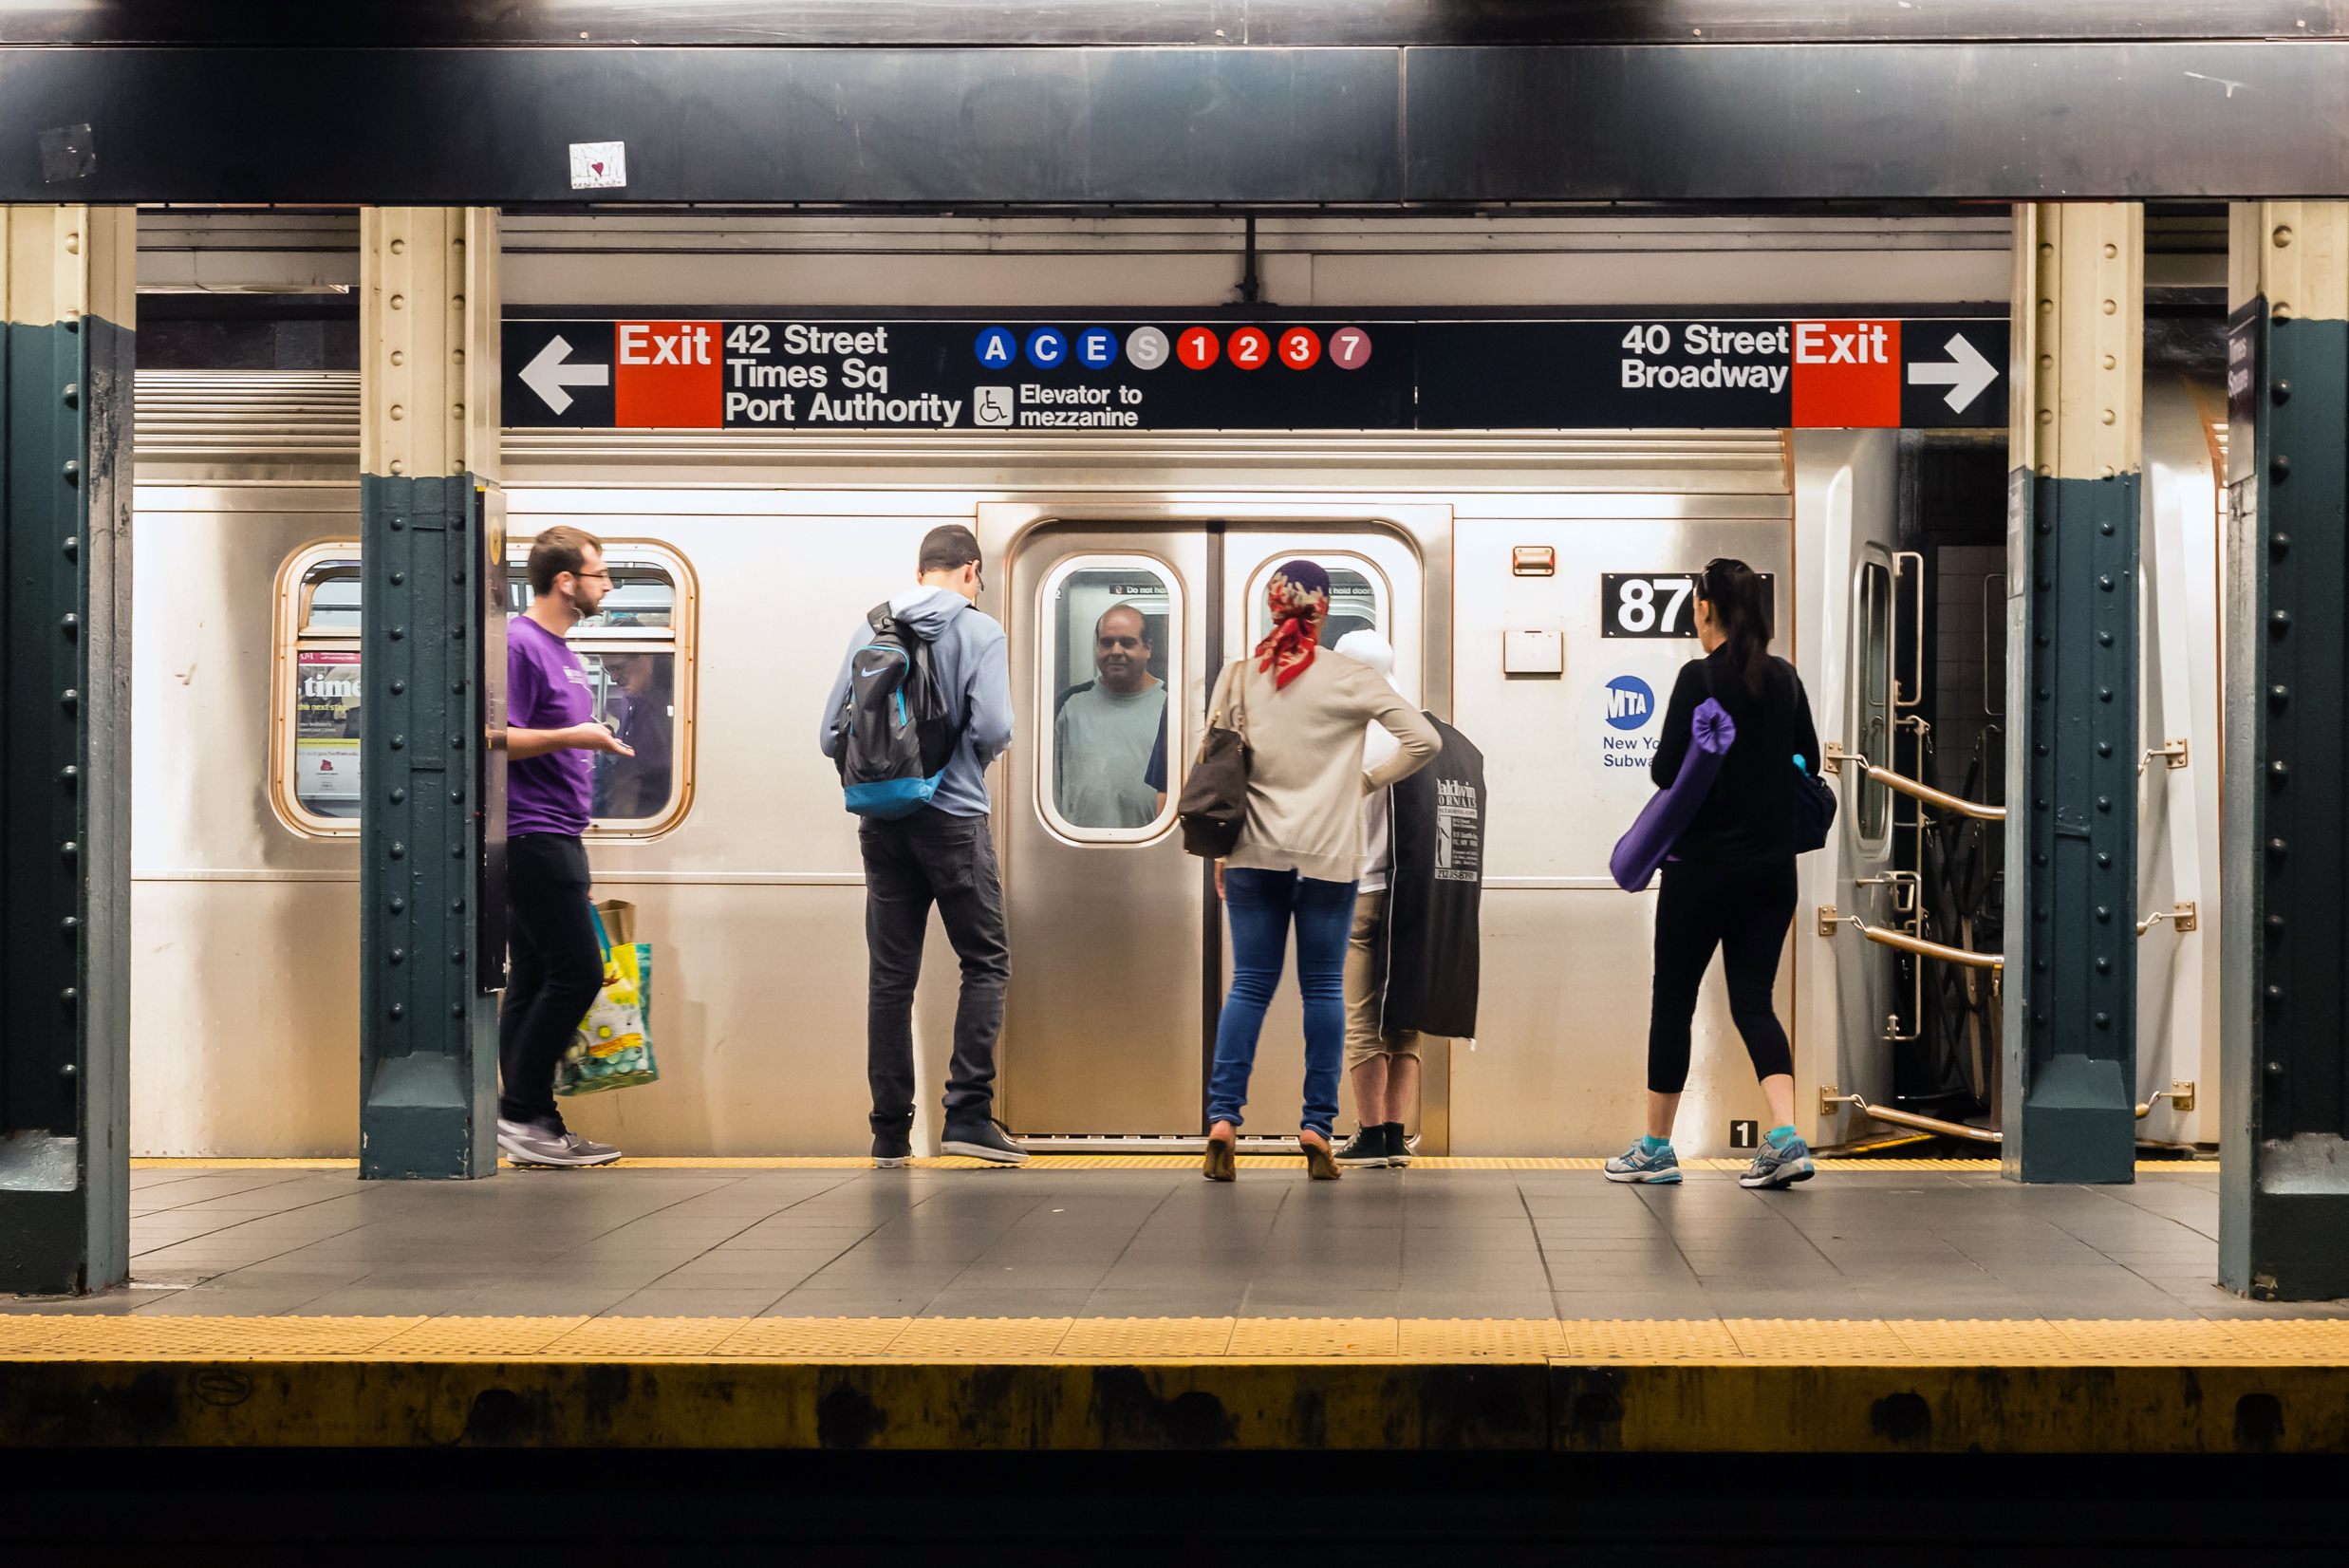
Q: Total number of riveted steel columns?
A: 4